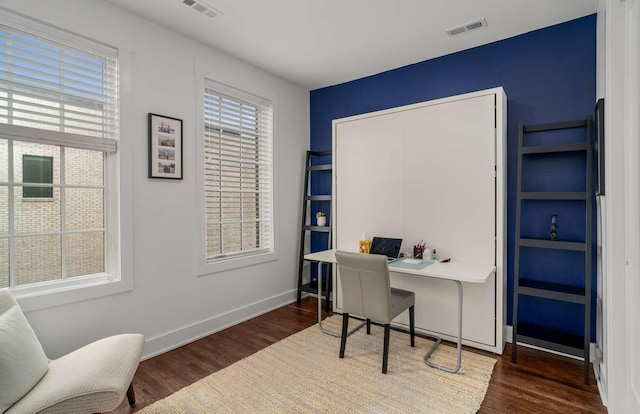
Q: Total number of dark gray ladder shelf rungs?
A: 11